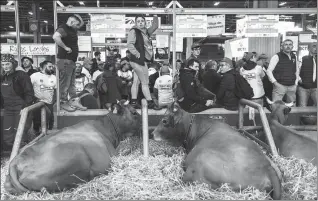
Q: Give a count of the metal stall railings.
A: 3